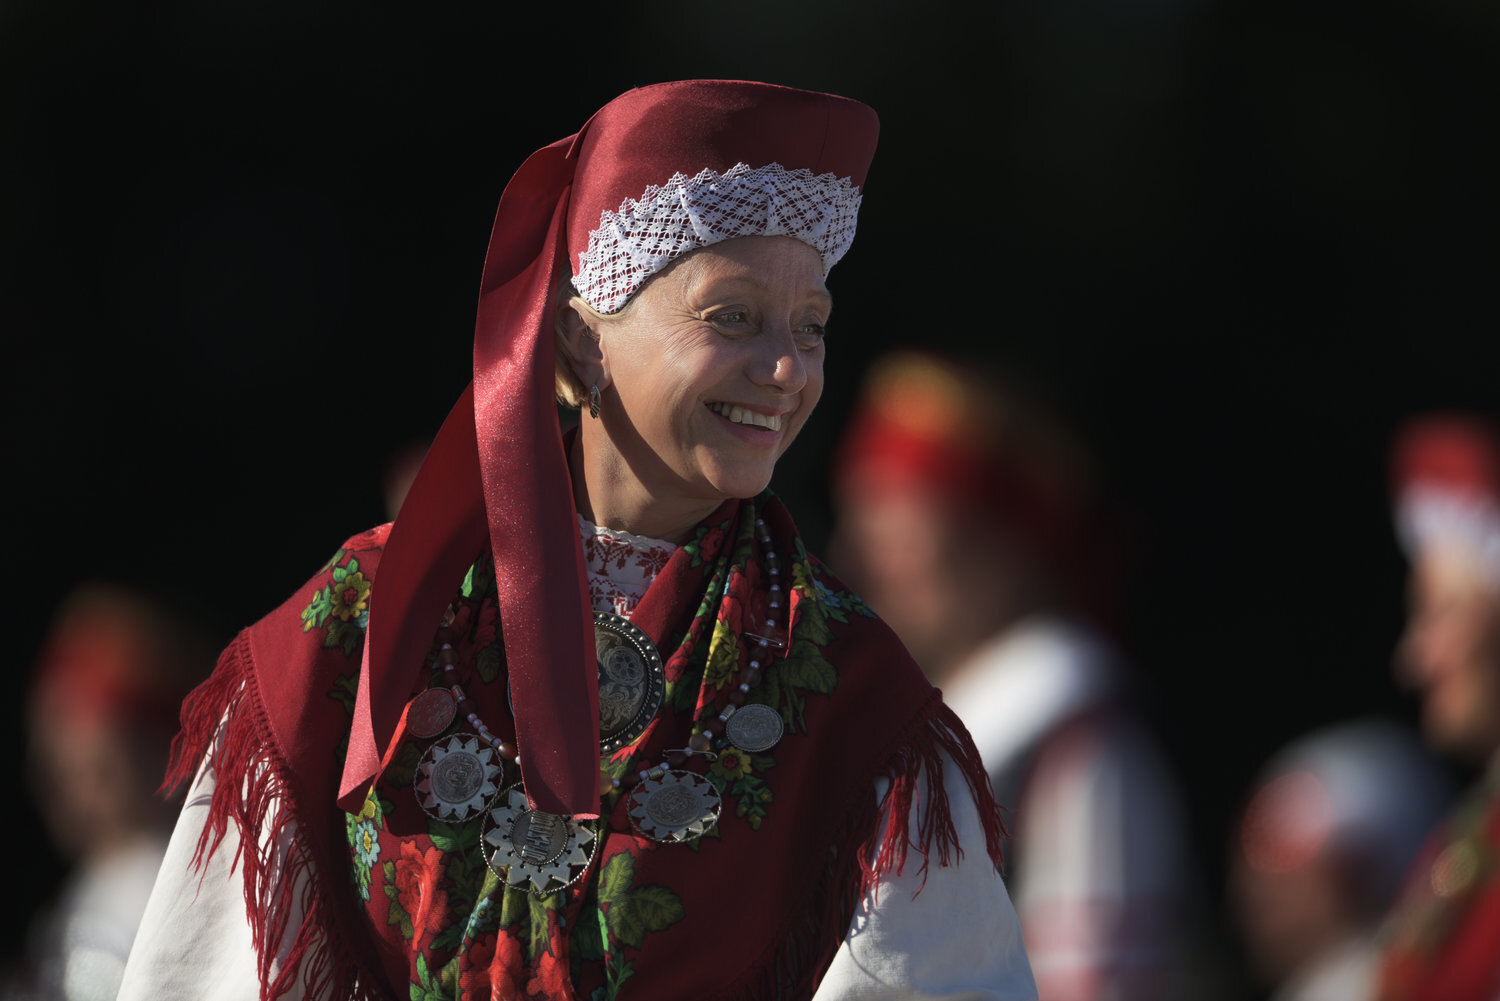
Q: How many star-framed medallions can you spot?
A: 3